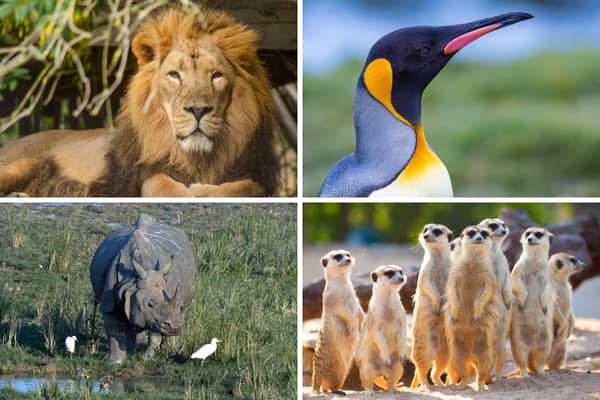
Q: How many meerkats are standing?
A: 8